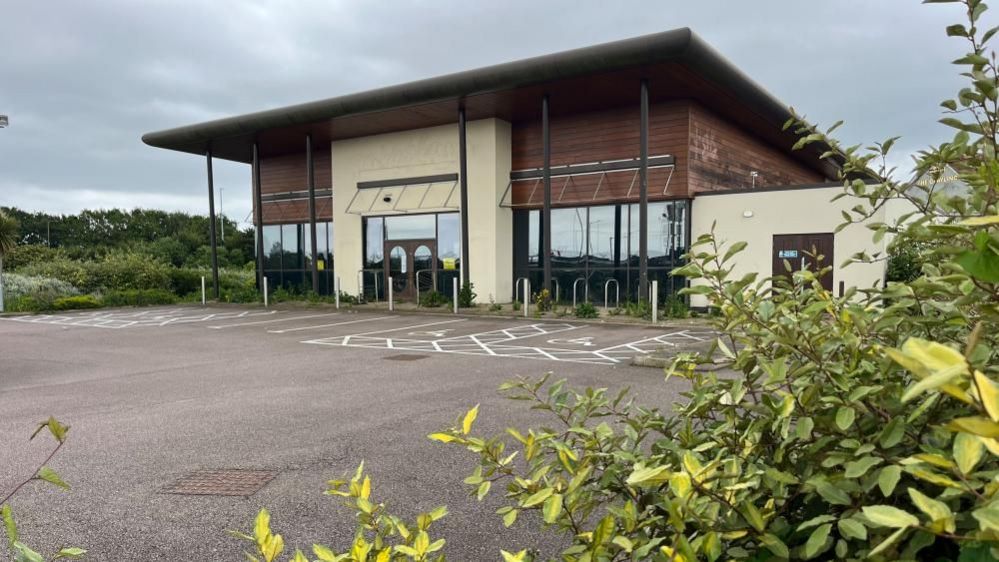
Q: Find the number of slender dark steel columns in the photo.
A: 6